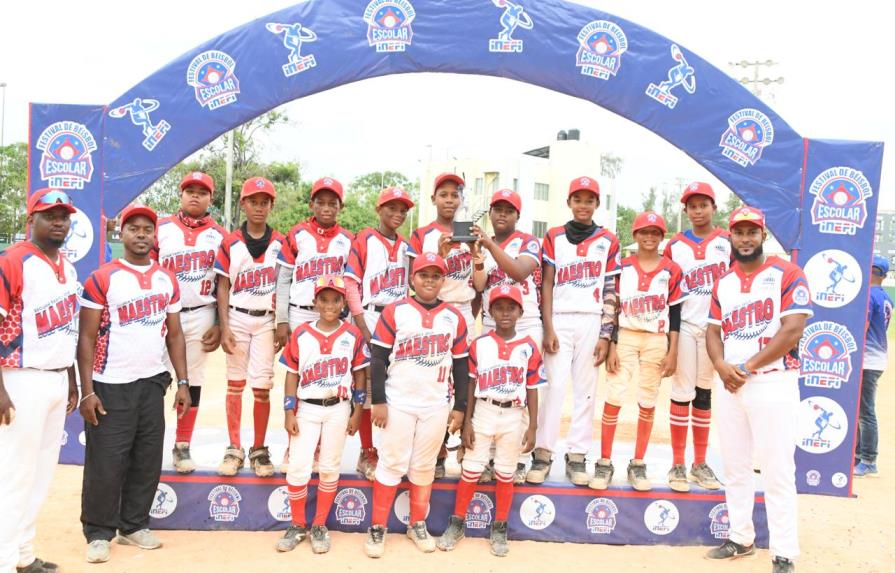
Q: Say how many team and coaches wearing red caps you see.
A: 15